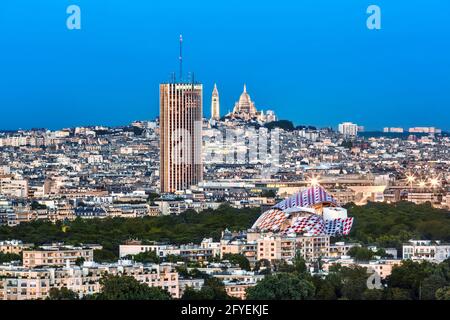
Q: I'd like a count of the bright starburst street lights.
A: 4